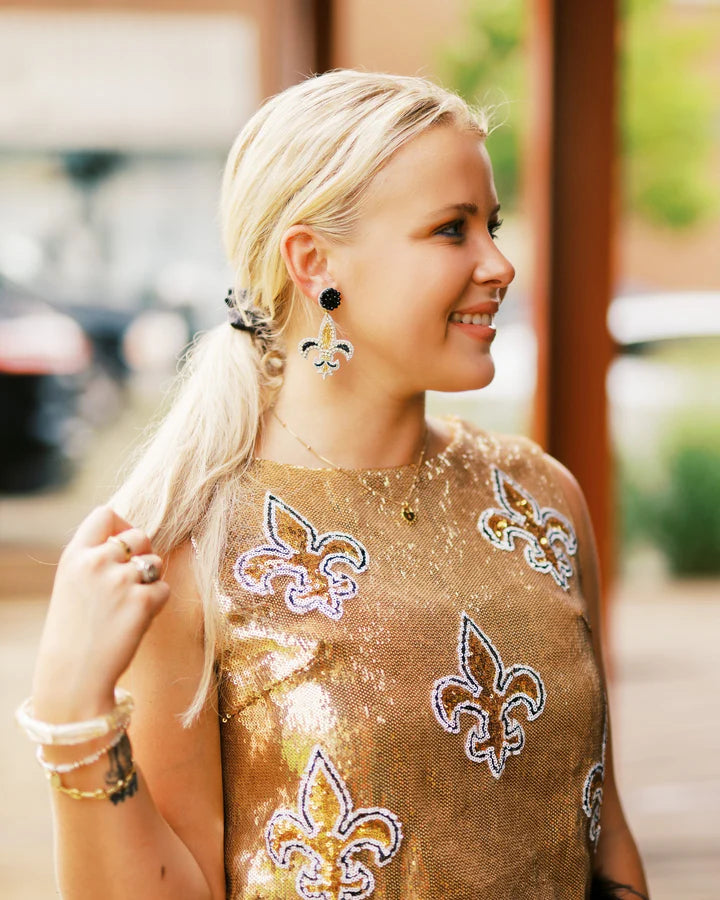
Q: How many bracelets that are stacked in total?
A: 3